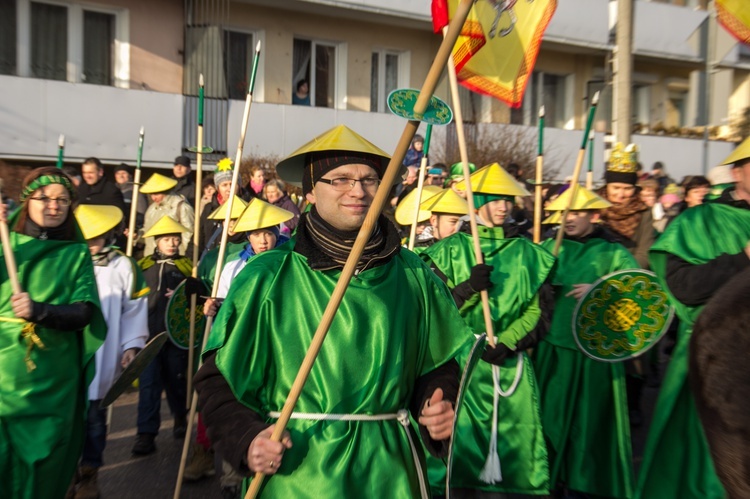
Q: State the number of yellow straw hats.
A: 12